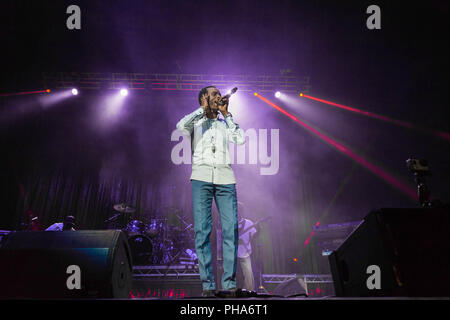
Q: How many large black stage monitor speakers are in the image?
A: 2